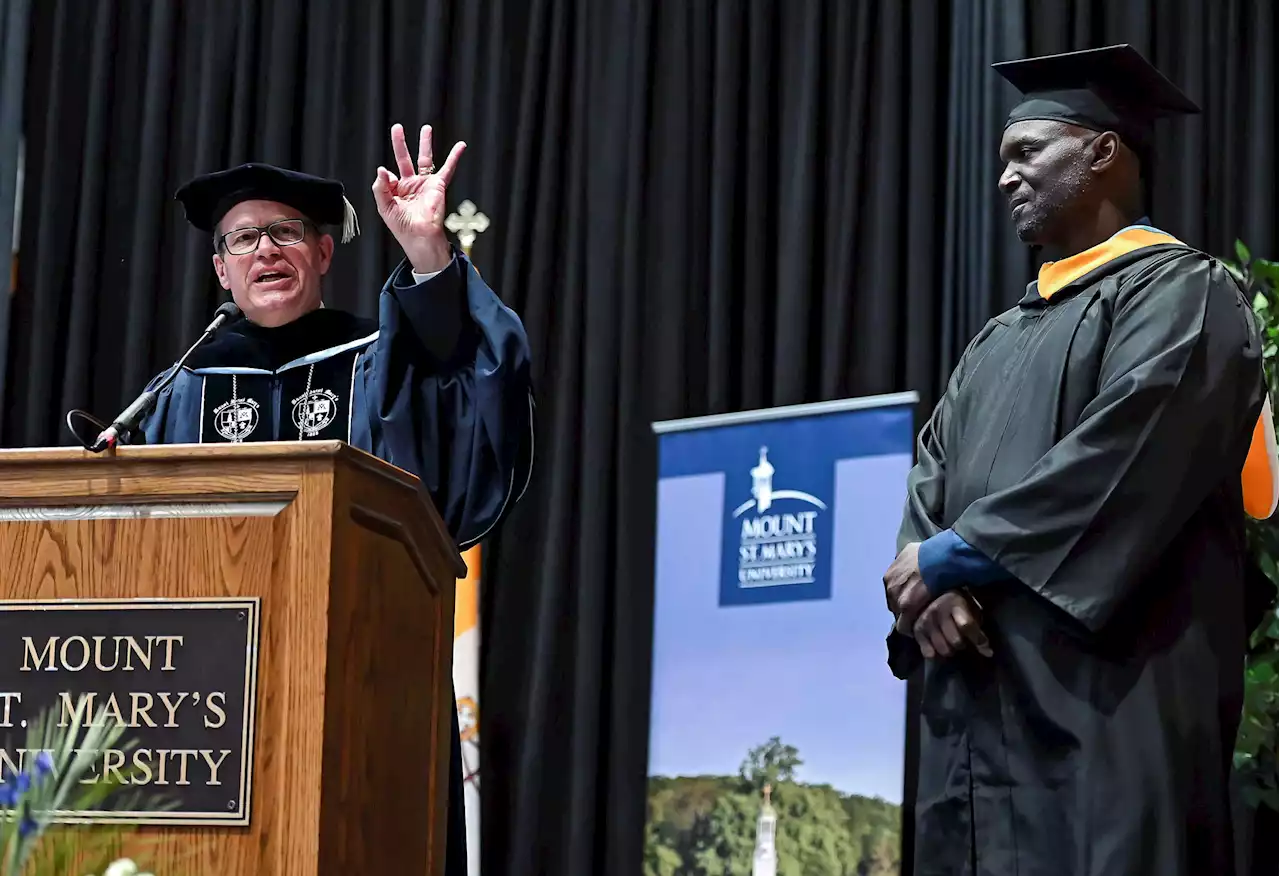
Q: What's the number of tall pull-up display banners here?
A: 1